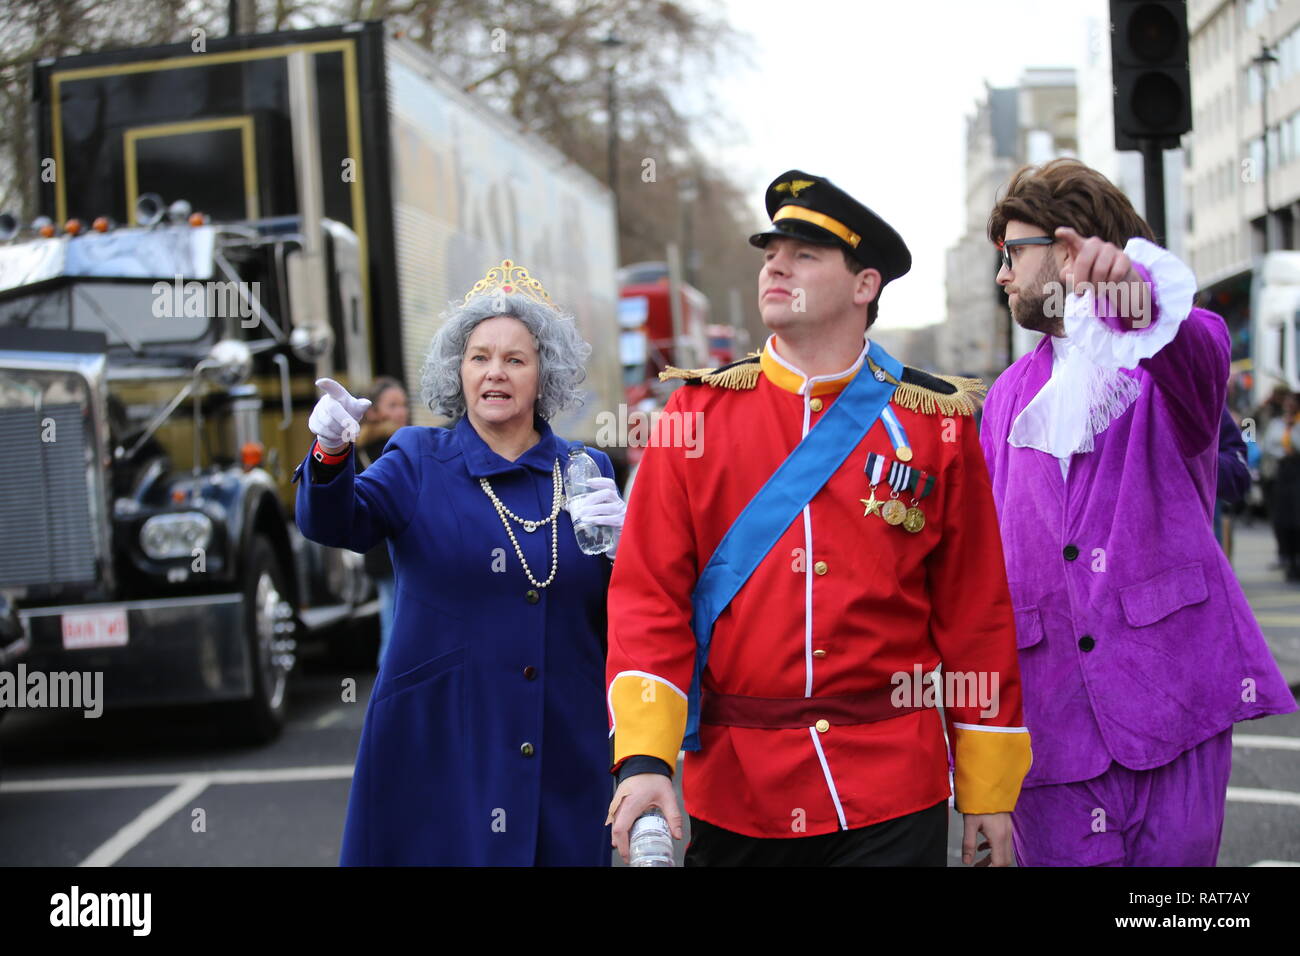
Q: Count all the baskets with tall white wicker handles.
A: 0